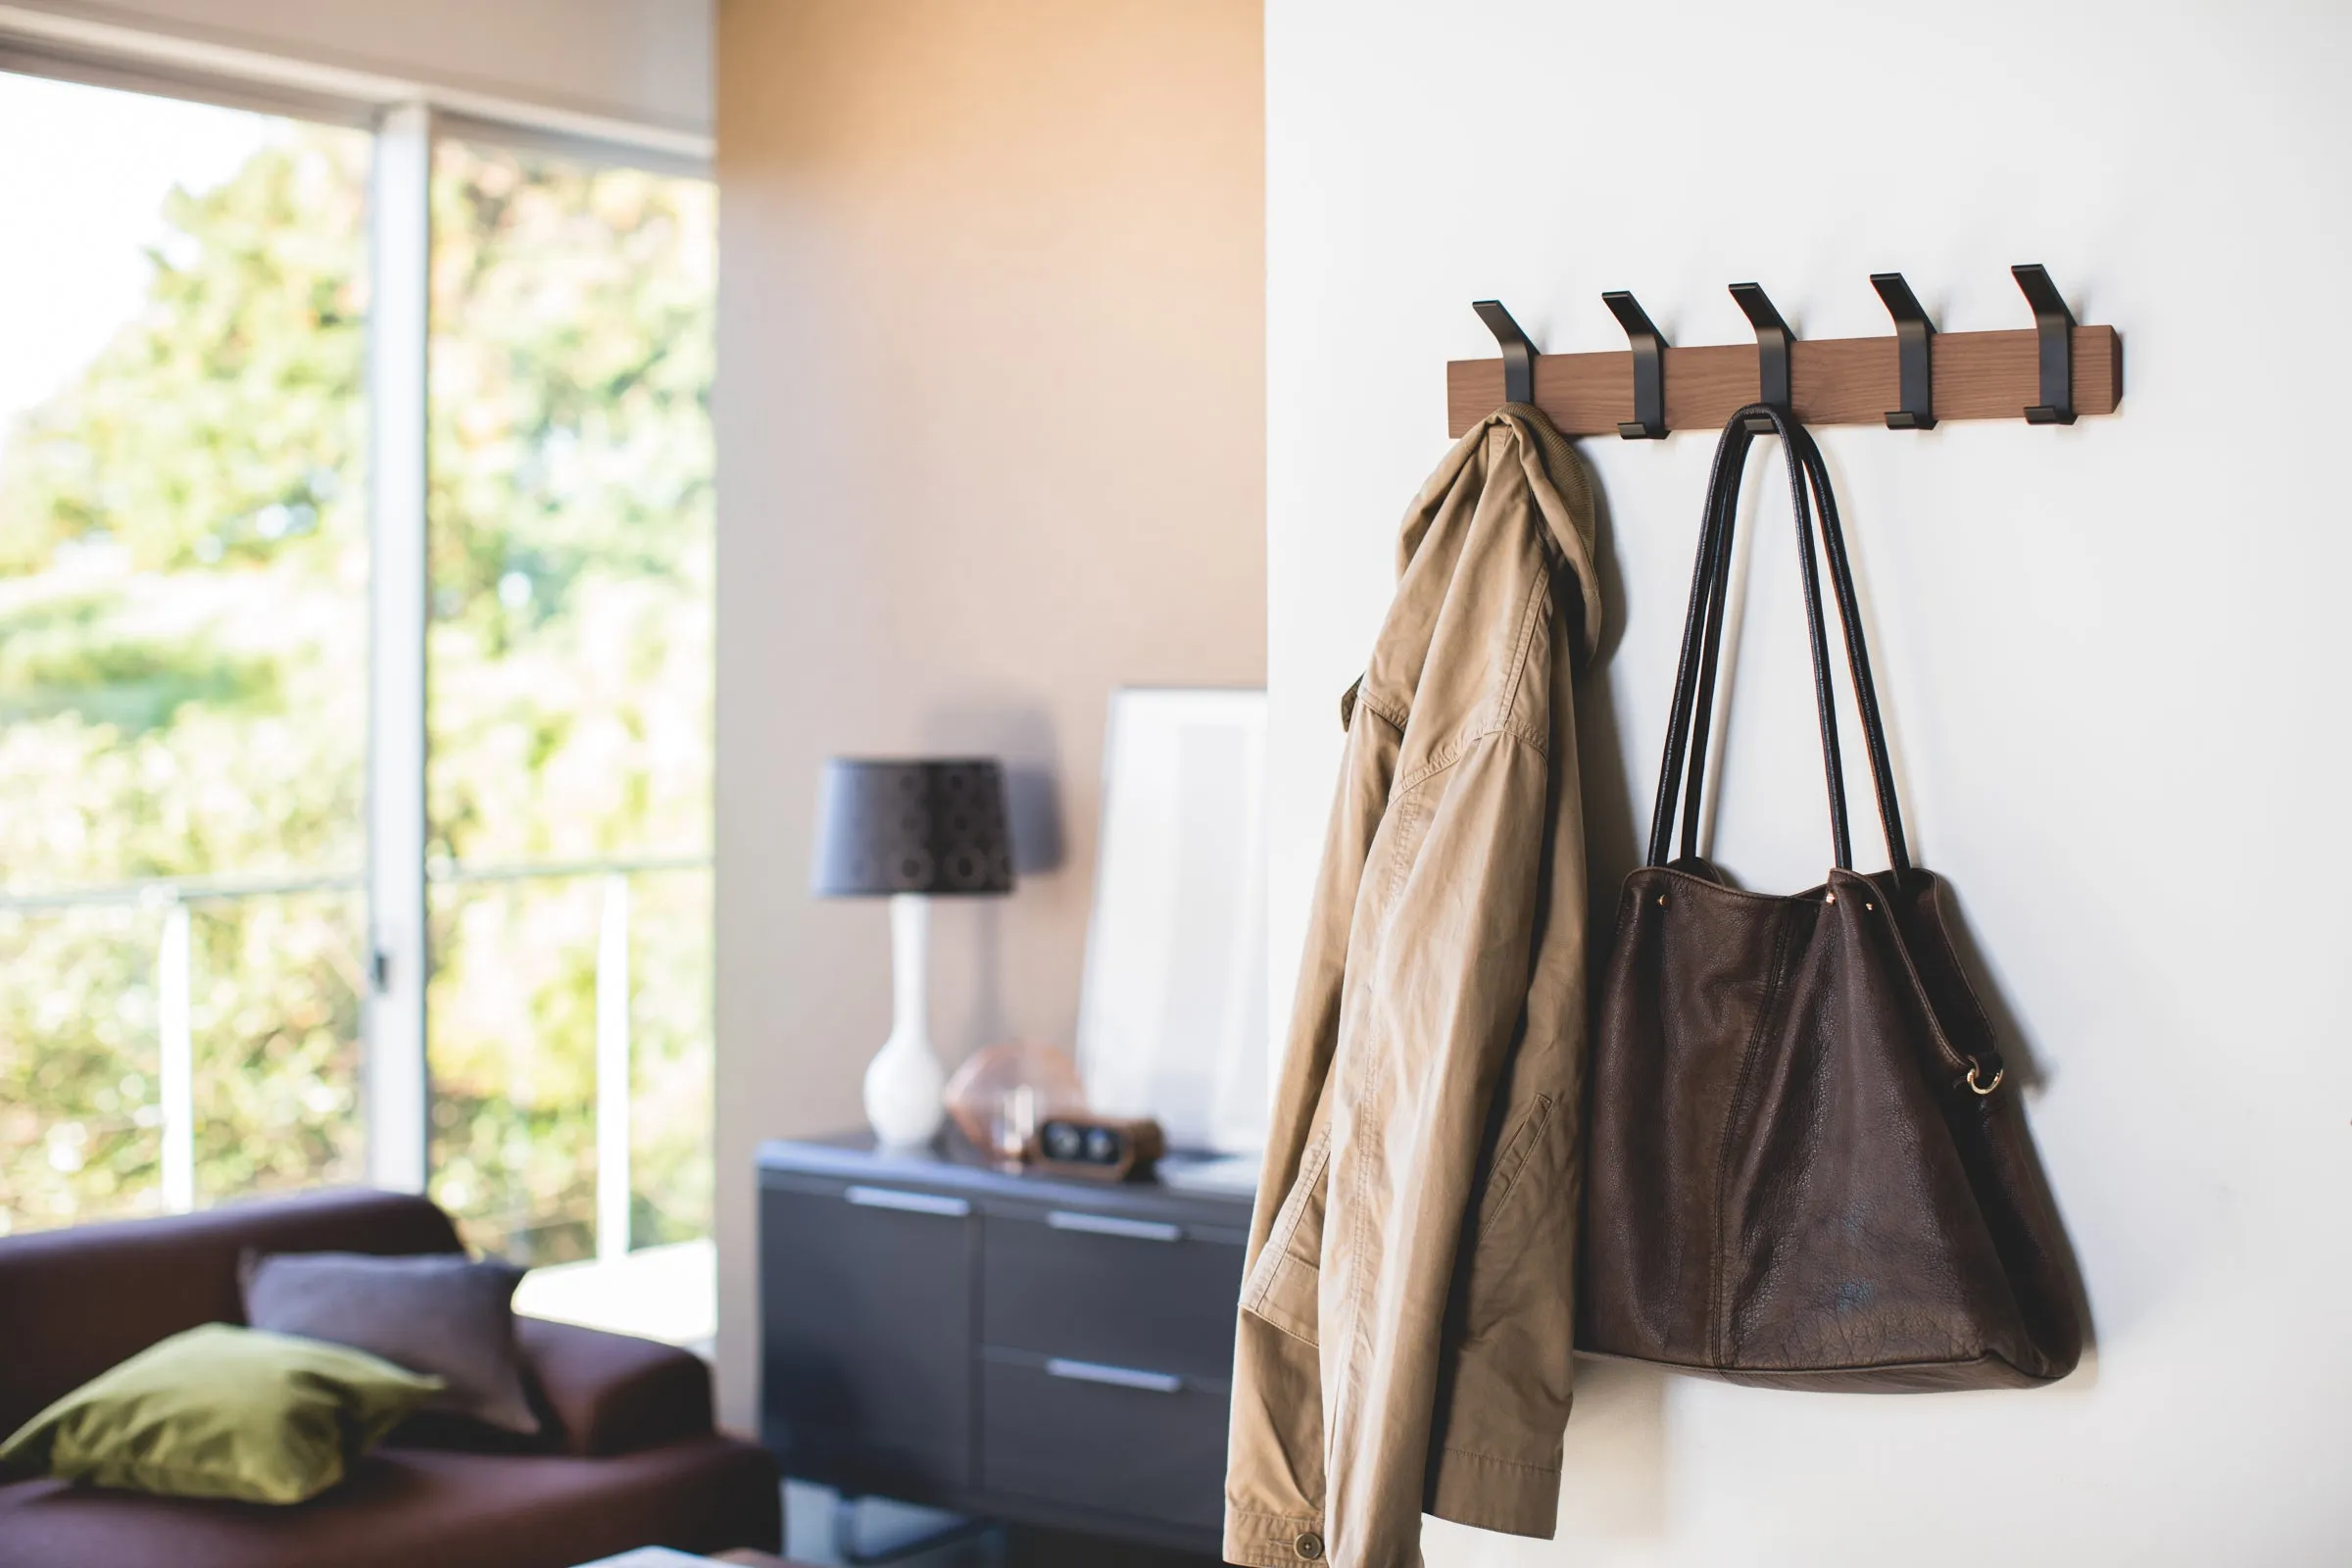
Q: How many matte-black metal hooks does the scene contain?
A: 5